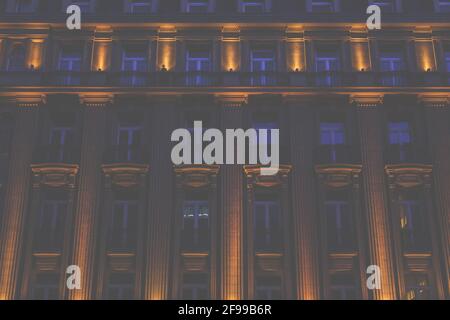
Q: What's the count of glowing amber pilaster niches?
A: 7